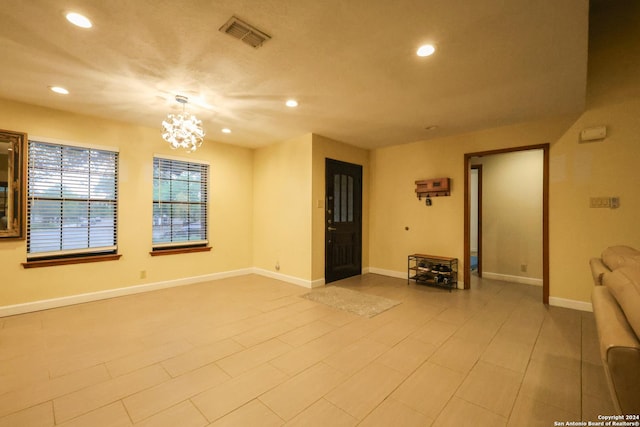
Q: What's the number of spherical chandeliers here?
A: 1